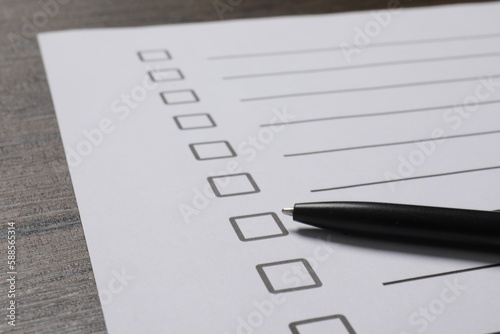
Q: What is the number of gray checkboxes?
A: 9